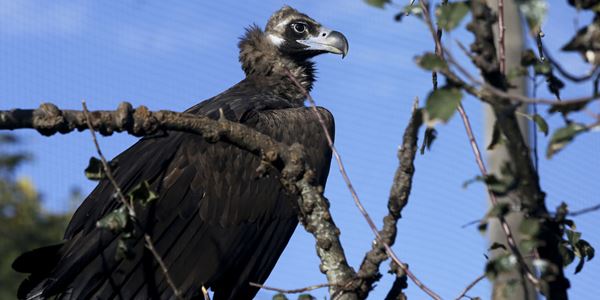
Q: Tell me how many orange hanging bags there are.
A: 0